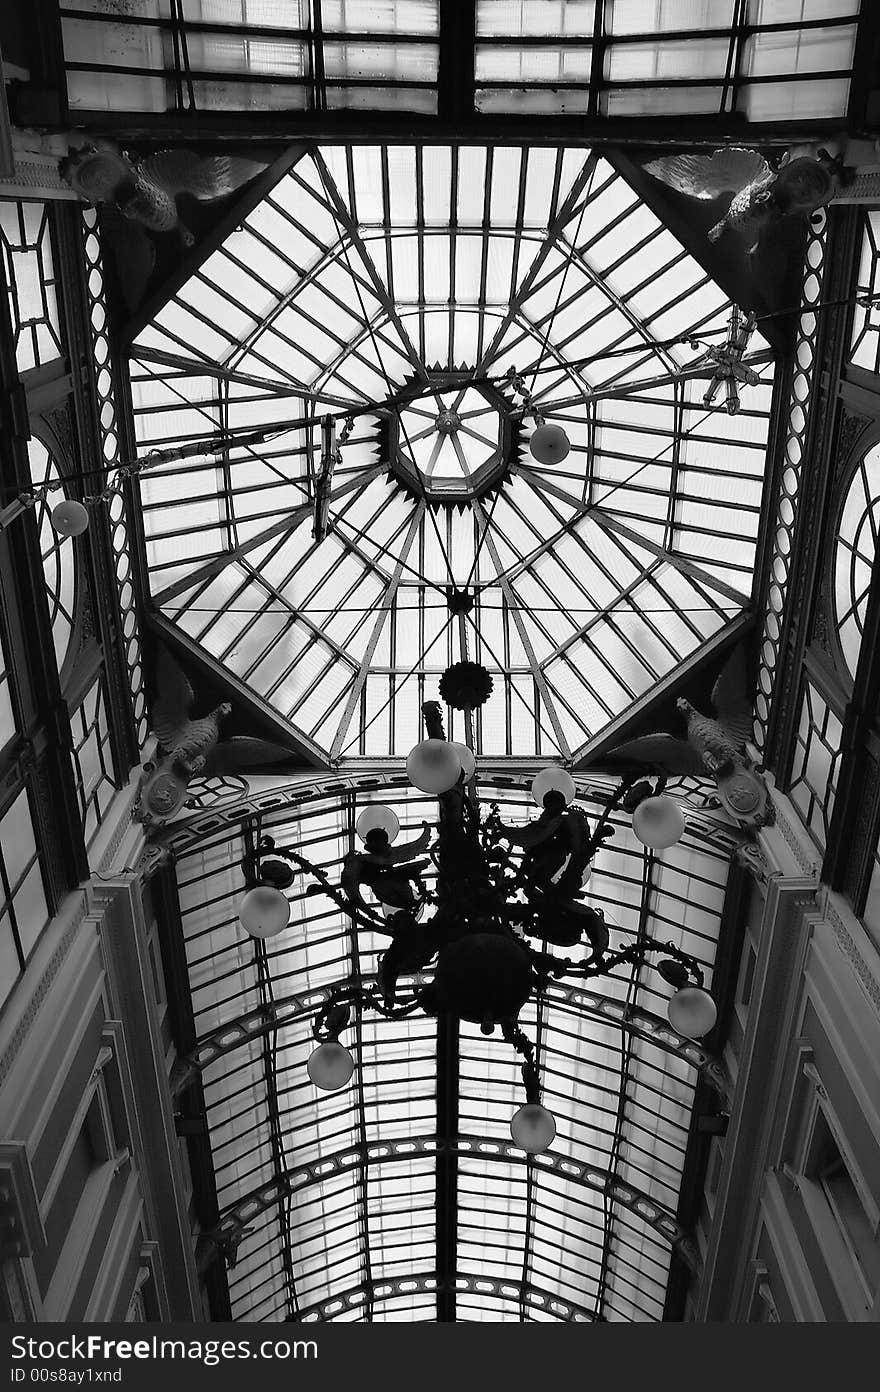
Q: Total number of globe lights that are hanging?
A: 11